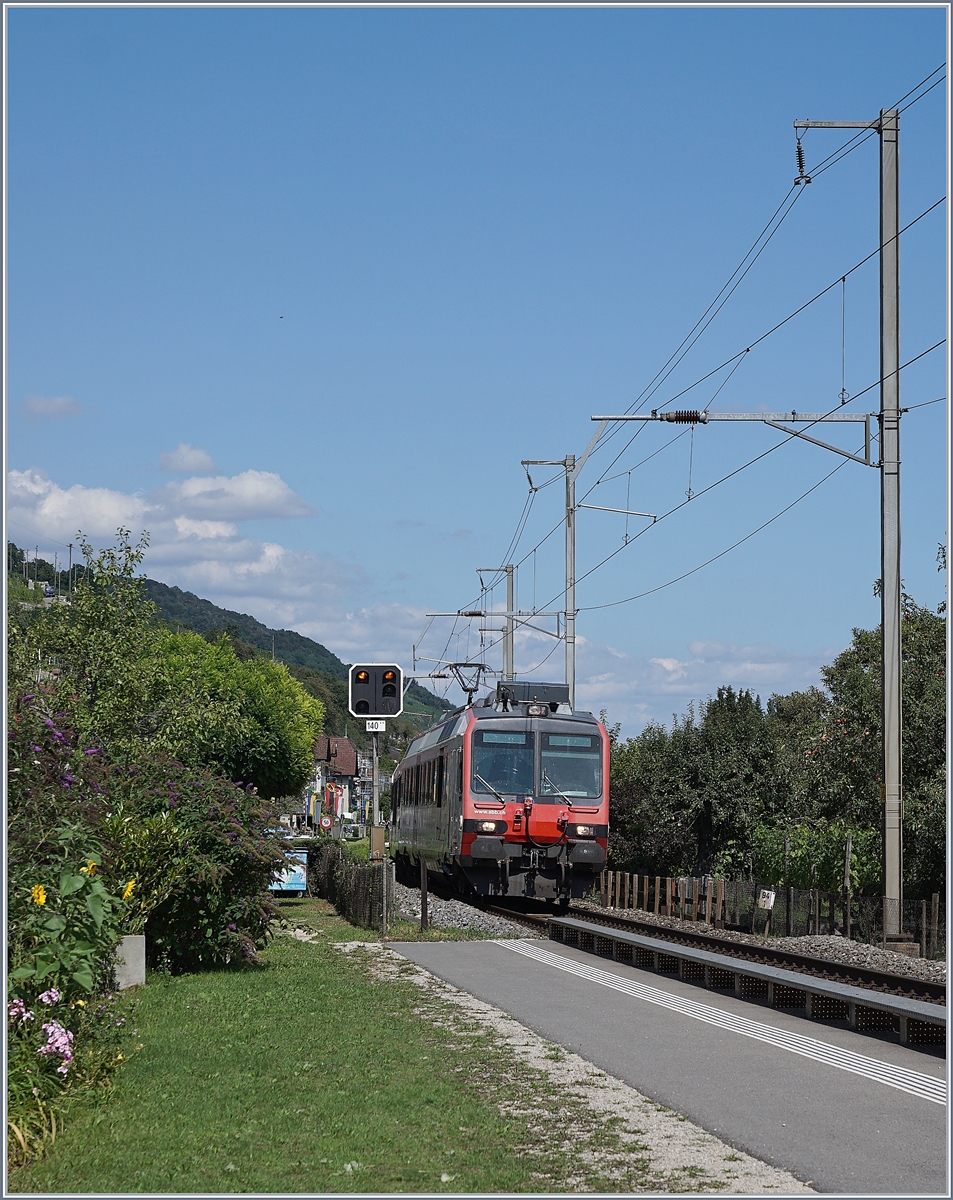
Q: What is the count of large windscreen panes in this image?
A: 2